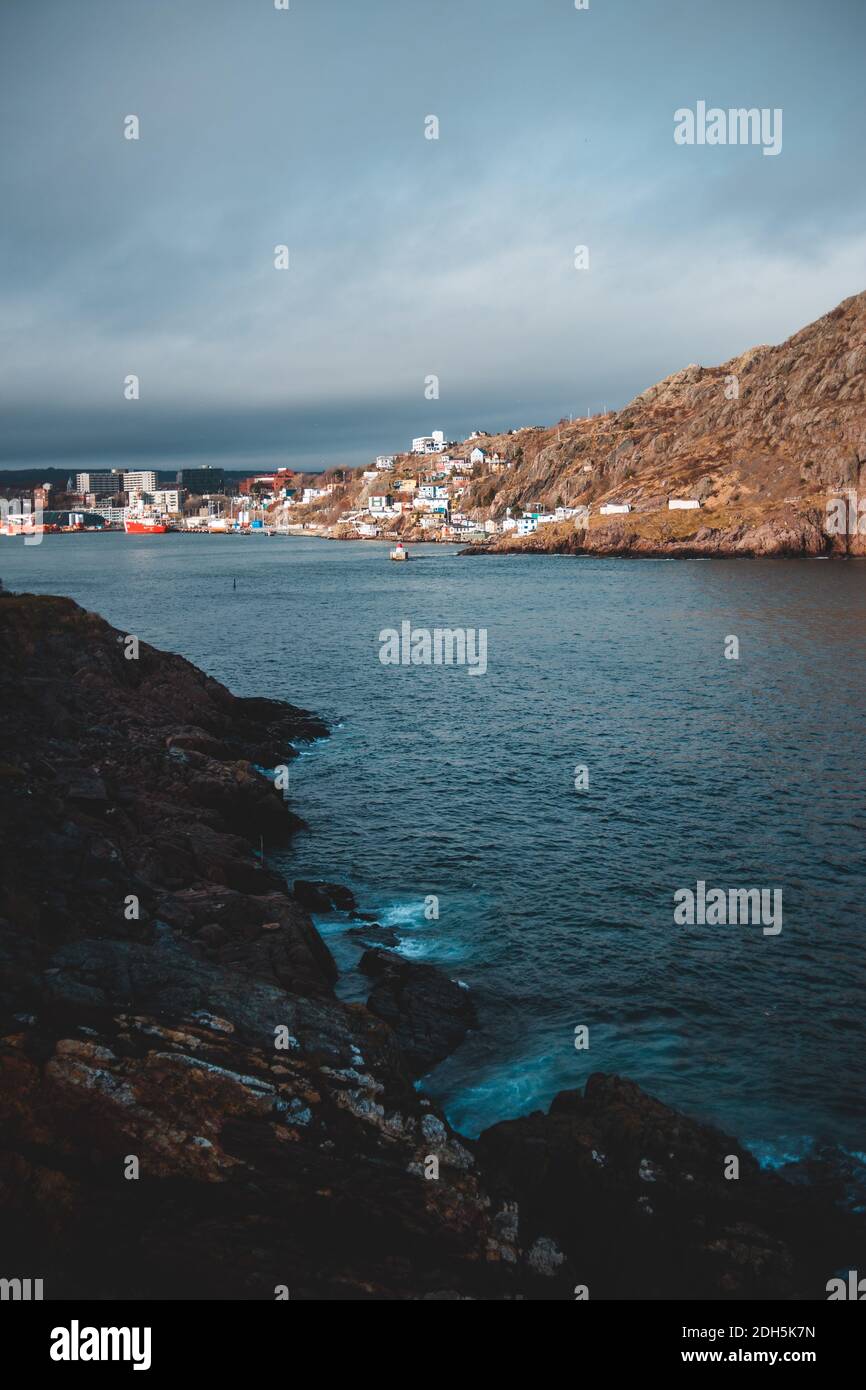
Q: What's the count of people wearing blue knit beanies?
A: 0